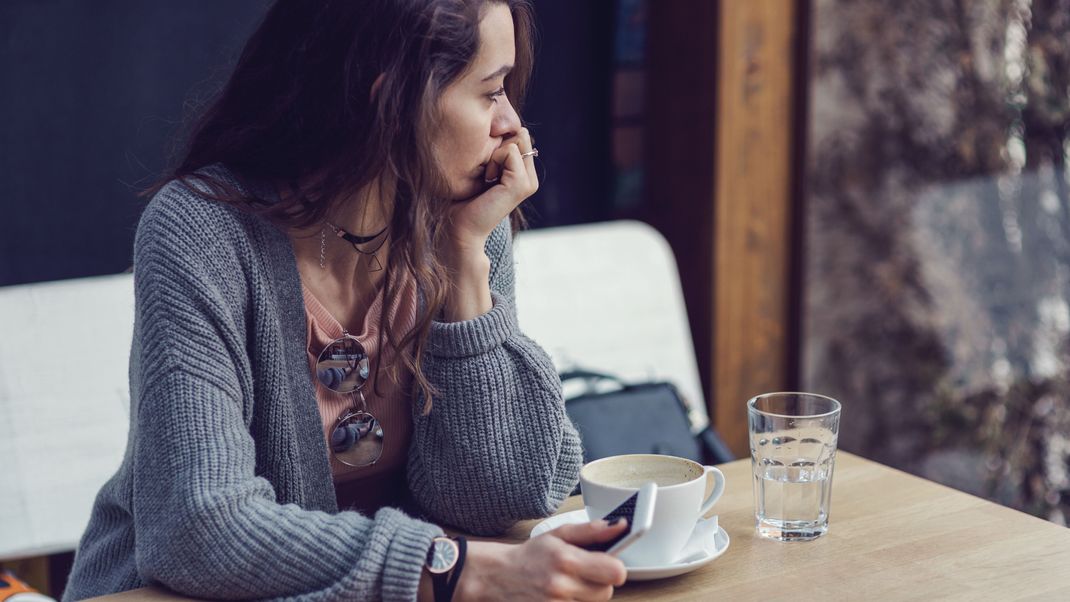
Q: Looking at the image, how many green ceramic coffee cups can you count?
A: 0